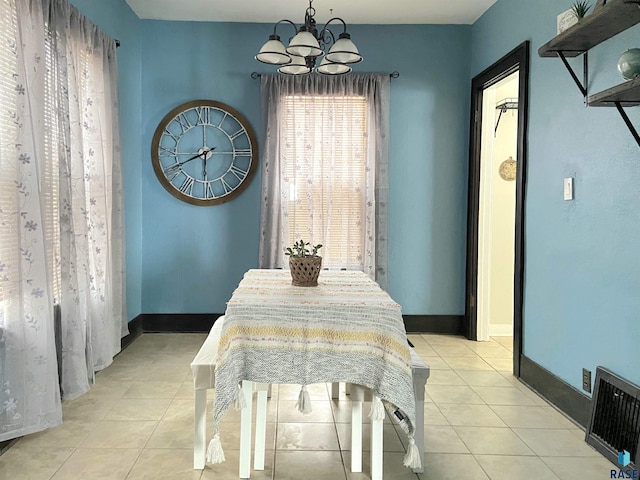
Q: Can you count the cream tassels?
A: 5